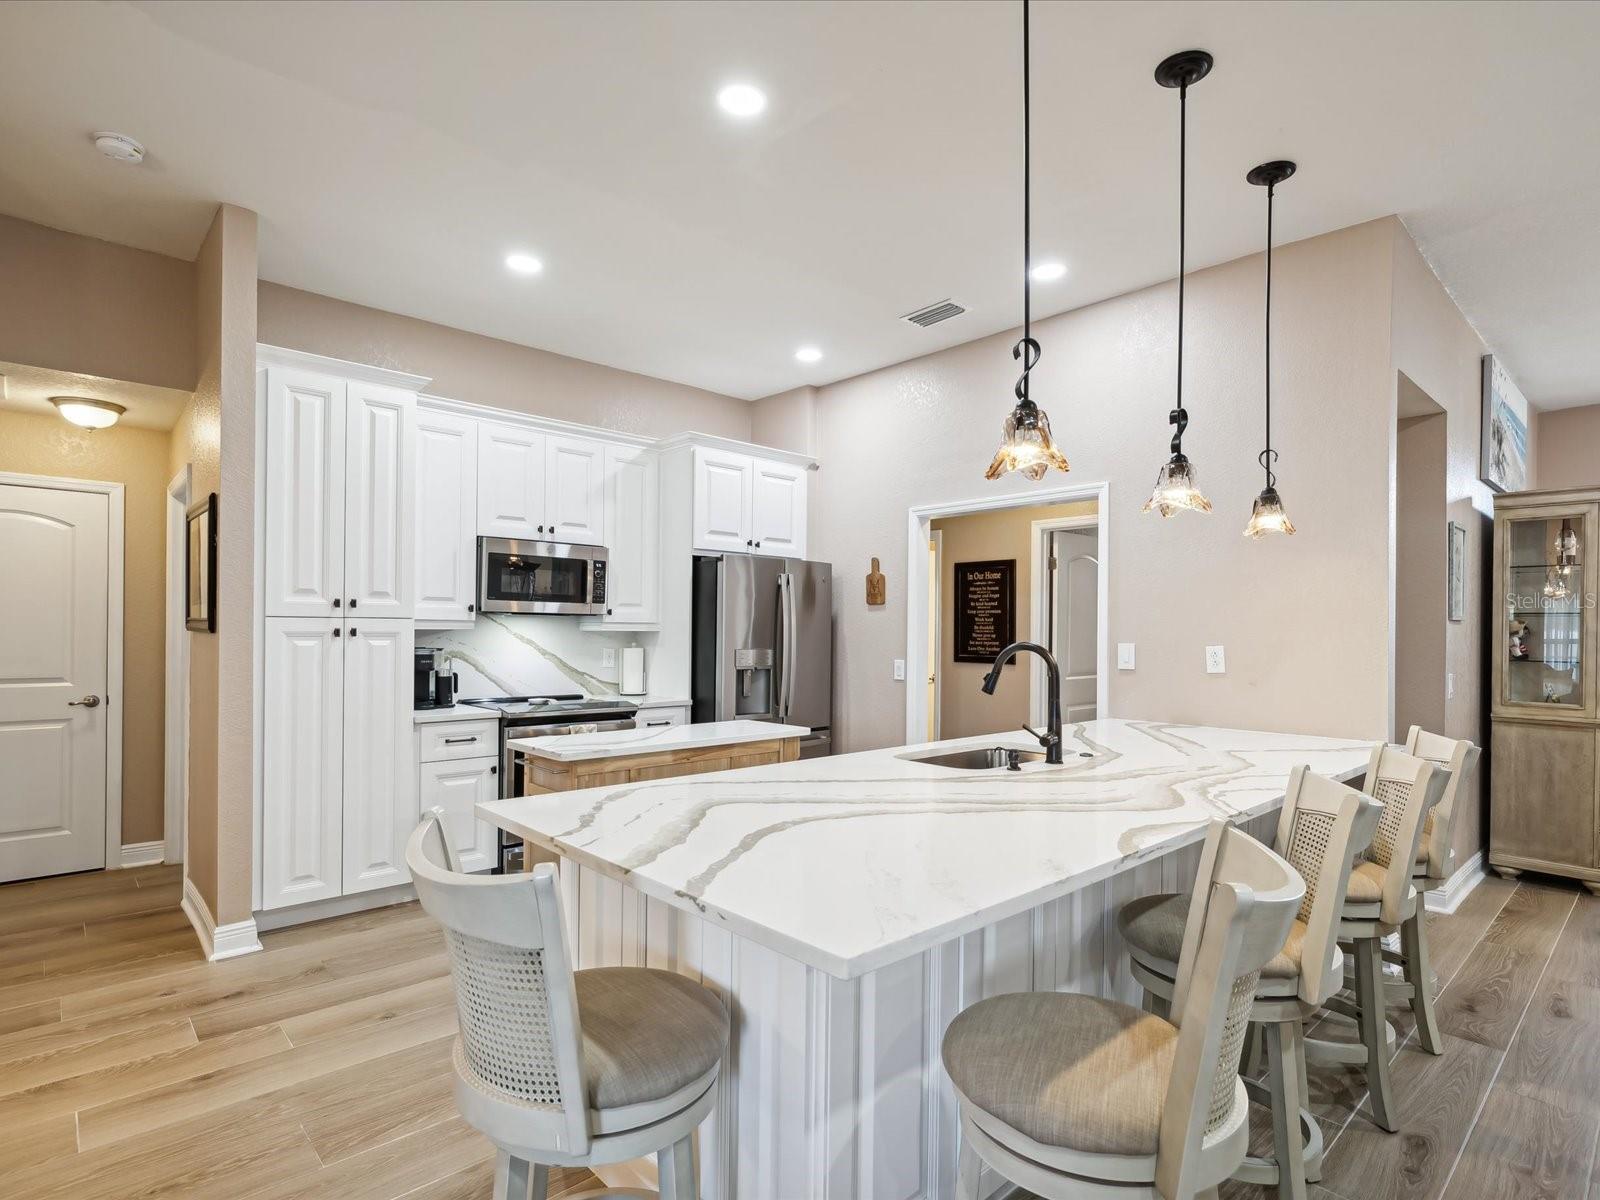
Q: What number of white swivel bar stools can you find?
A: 5